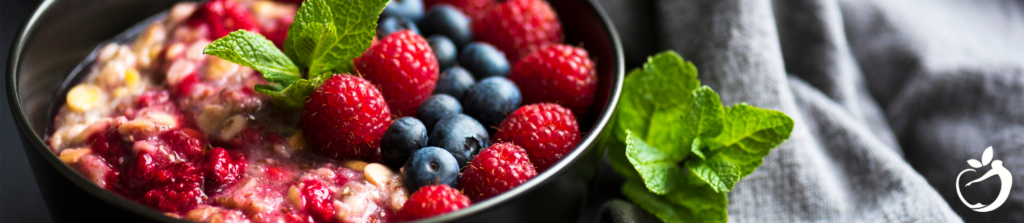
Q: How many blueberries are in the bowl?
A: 11